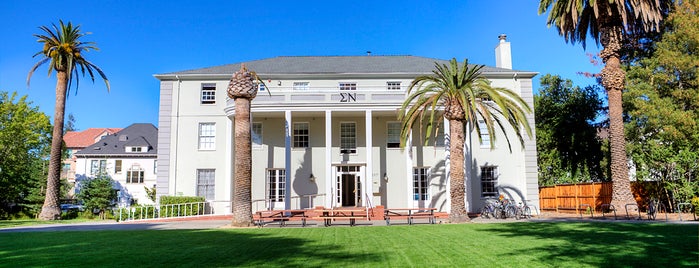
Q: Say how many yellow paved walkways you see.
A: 0